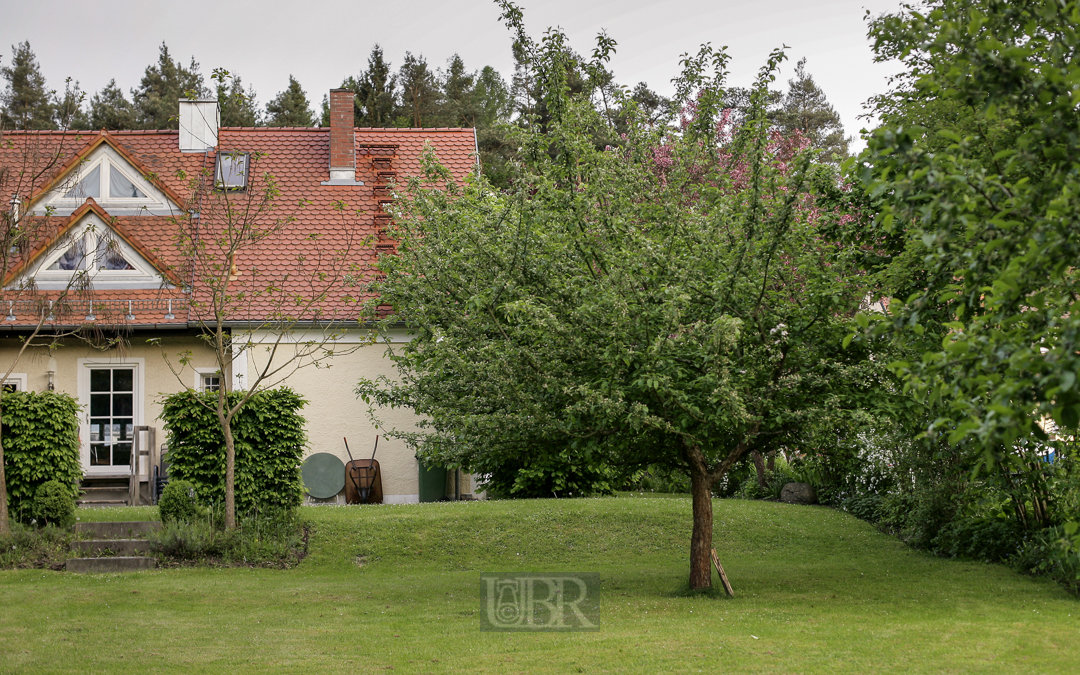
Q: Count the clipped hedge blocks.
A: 2